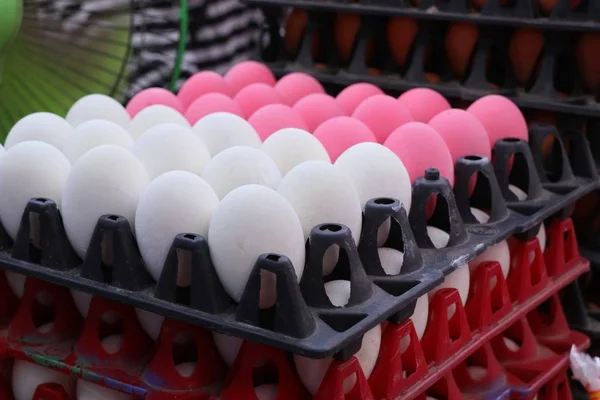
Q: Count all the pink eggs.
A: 15